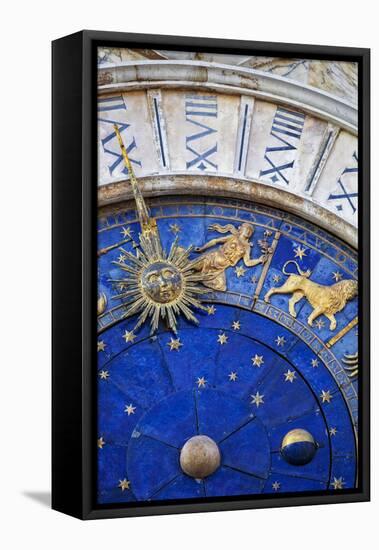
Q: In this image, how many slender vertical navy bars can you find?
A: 3